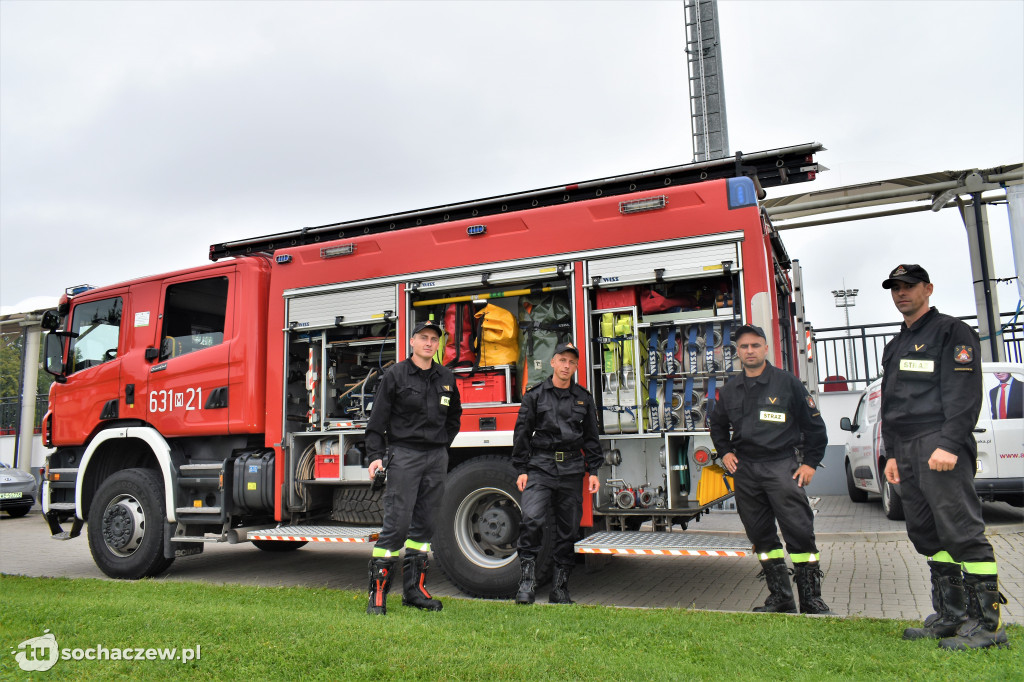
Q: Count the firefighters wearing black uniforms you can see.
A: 4